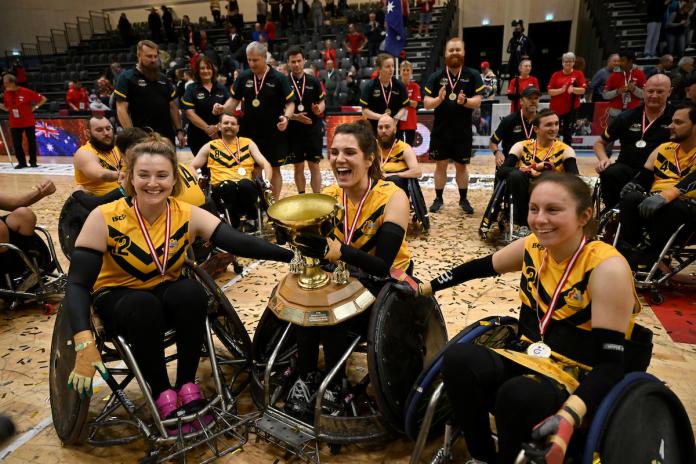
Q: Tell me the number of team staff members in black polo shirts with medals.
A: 6